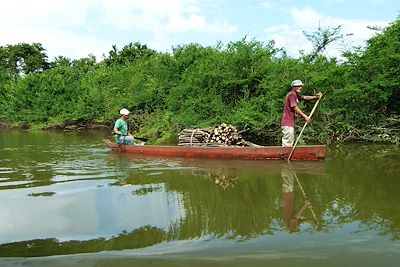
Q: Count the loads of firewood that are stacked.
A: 2